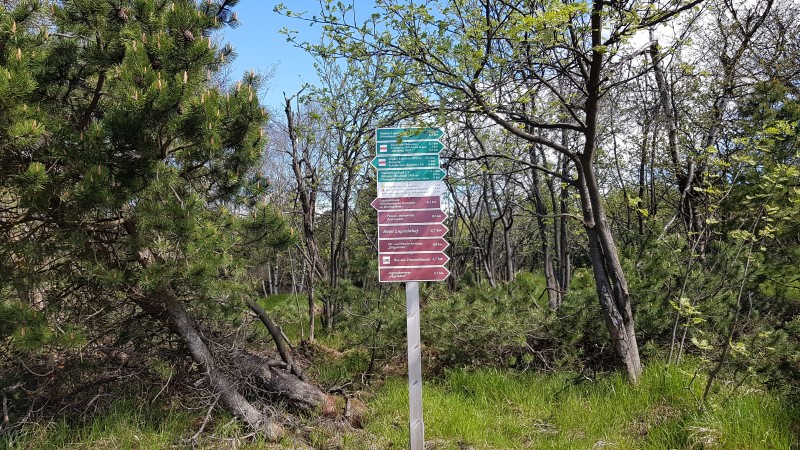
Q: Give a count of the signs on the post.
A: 11